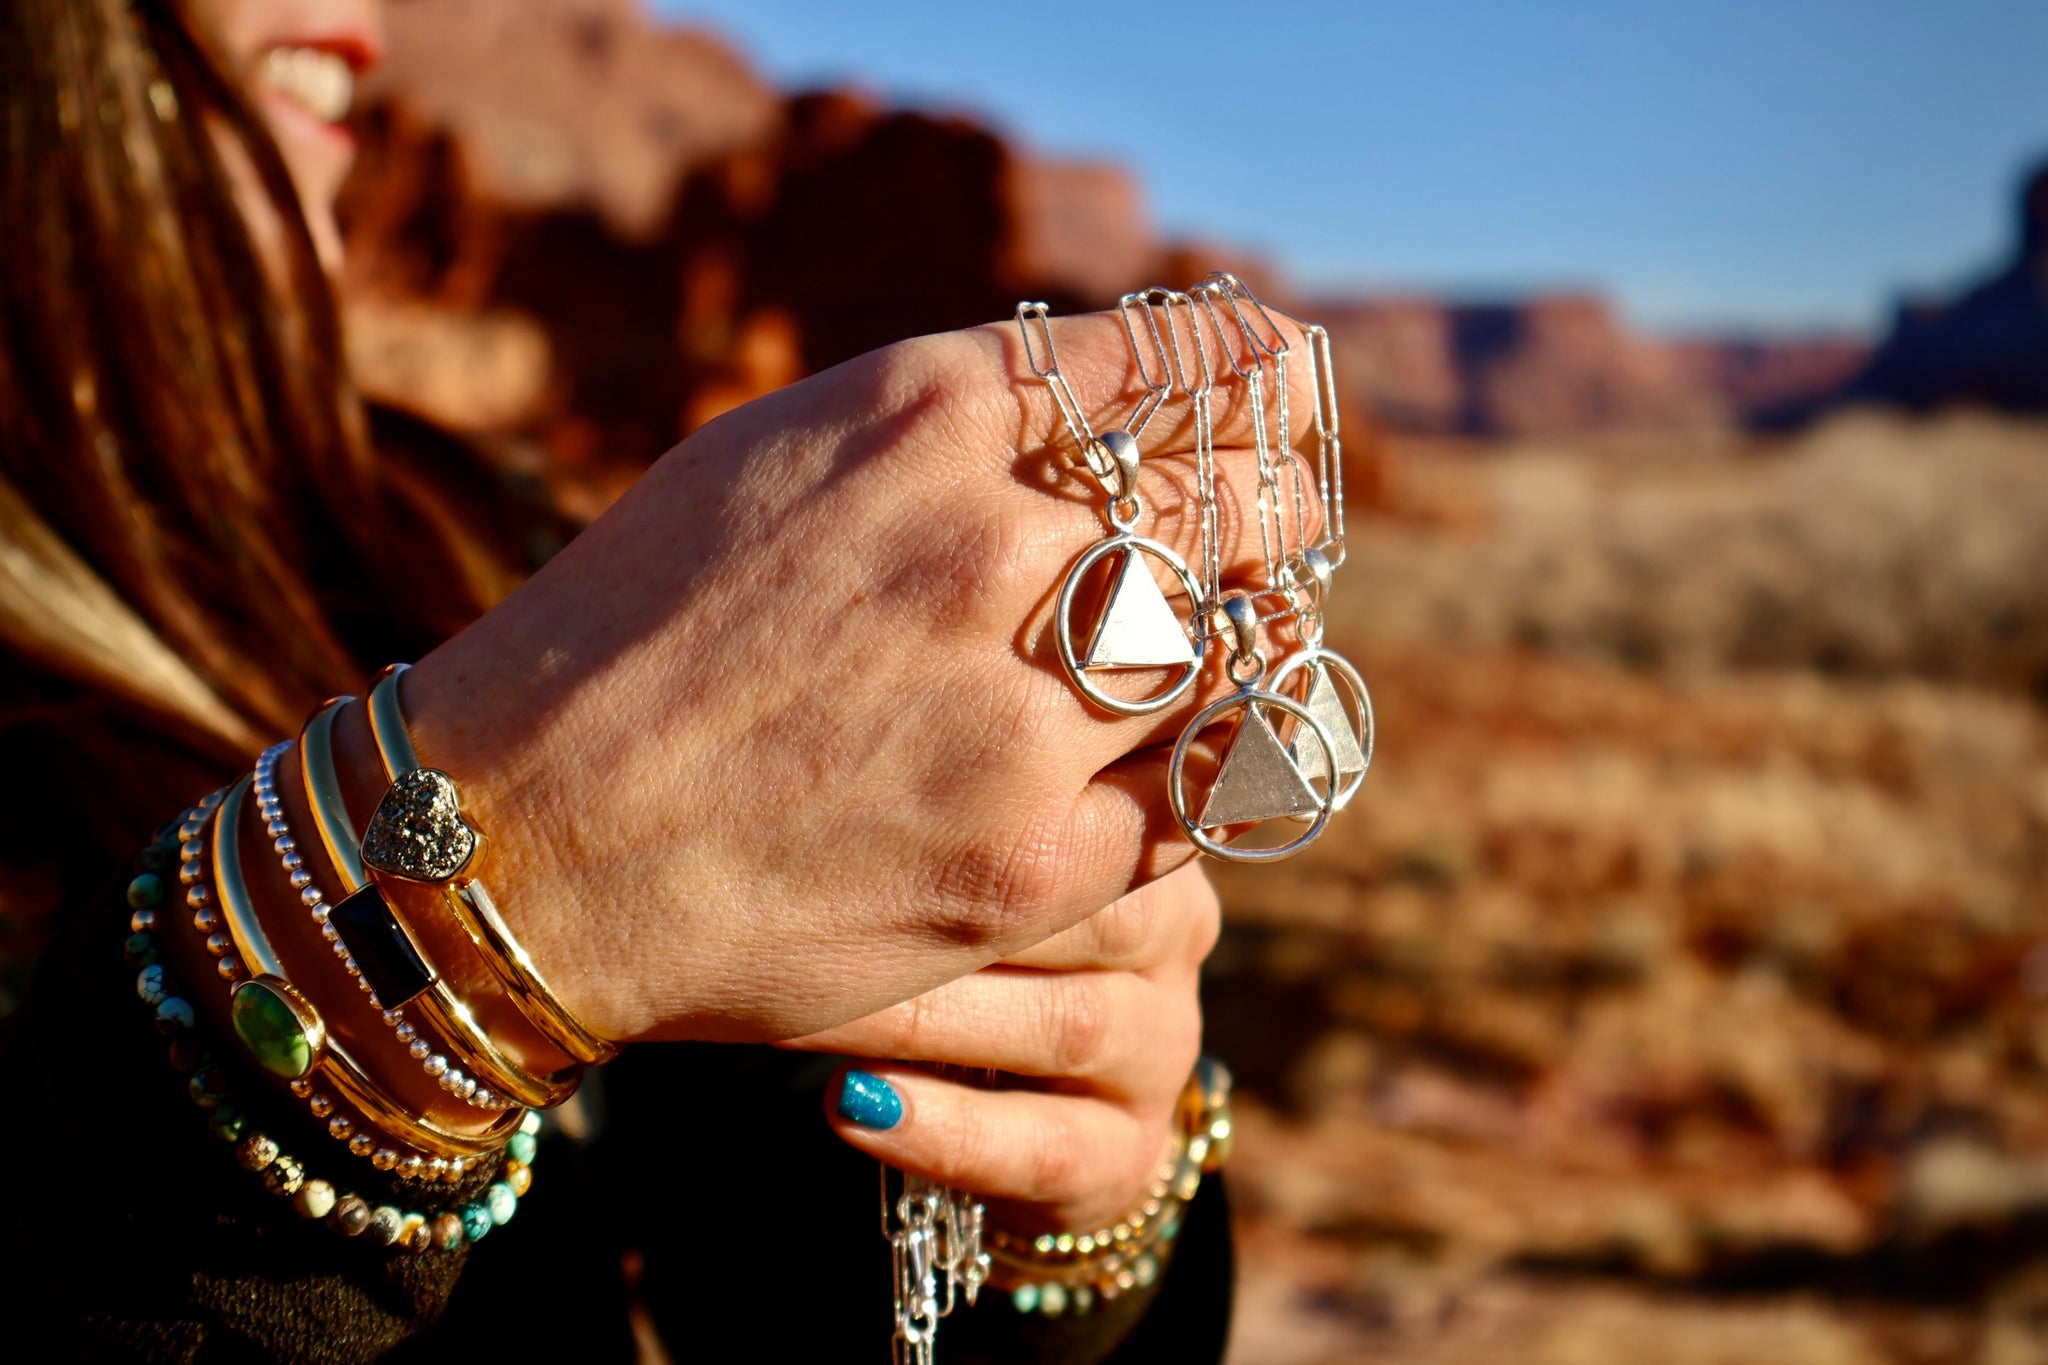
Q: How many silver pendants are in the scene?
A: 3